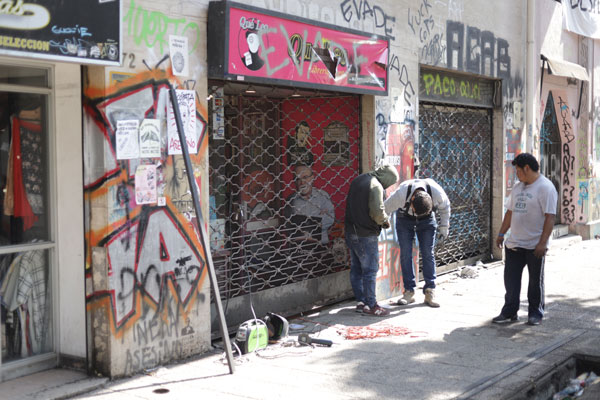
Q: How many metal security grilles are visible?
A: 2